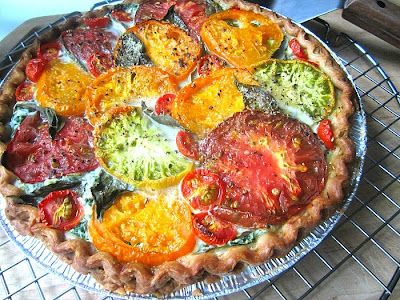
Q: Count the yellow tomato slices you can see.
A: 6